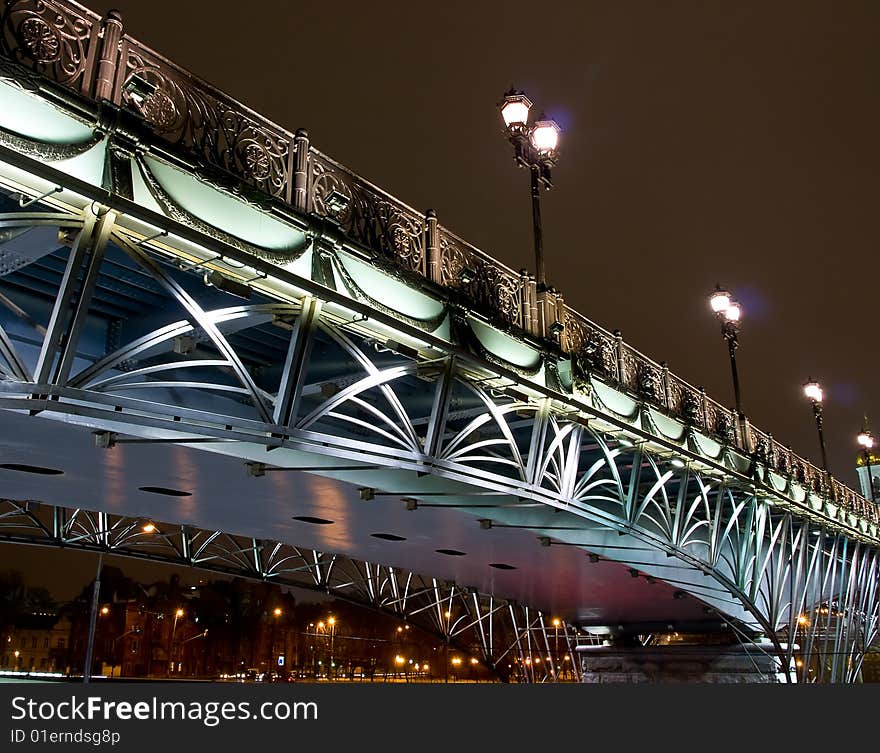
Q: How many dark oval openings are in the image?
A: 6